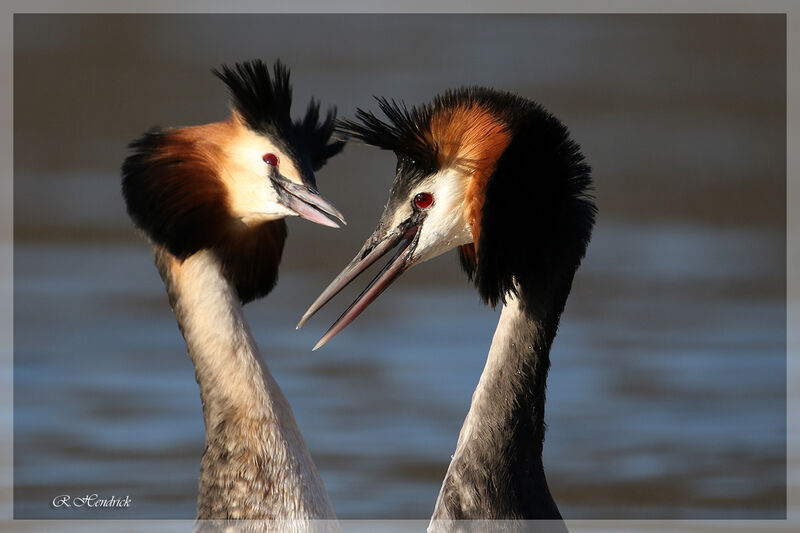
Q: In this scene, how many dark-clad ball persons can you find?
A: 0